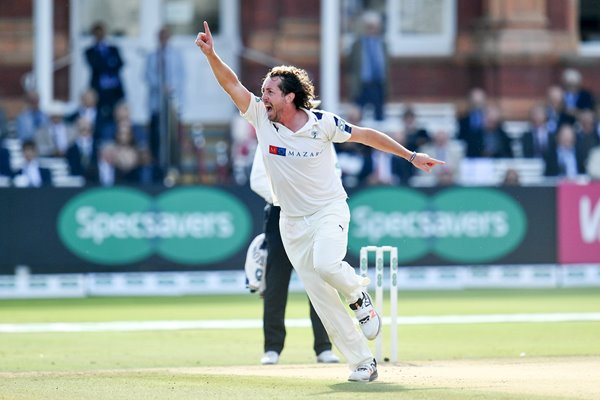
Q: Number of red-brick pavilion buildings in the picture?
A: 1